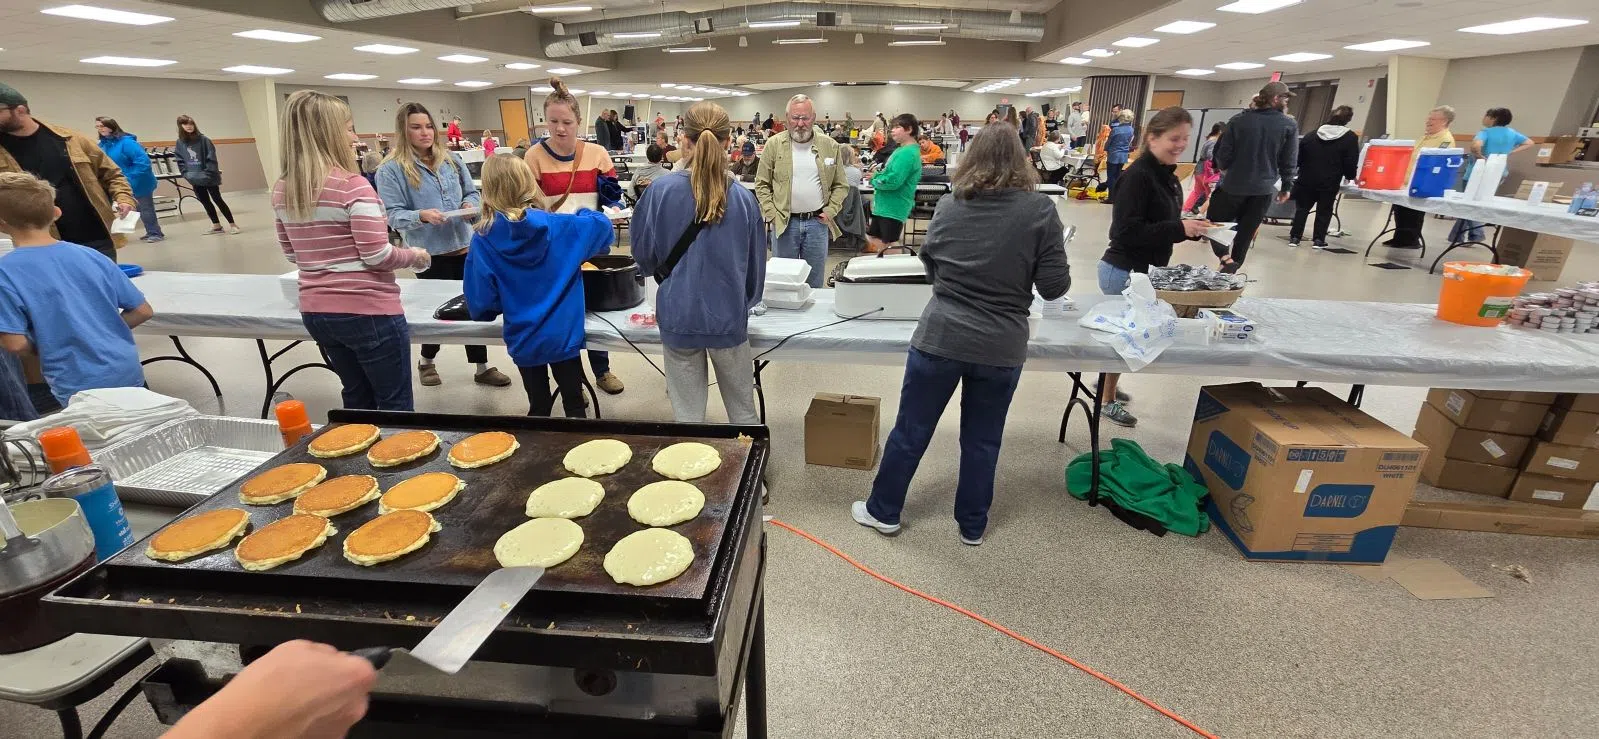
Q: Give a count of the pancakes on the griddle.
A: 15